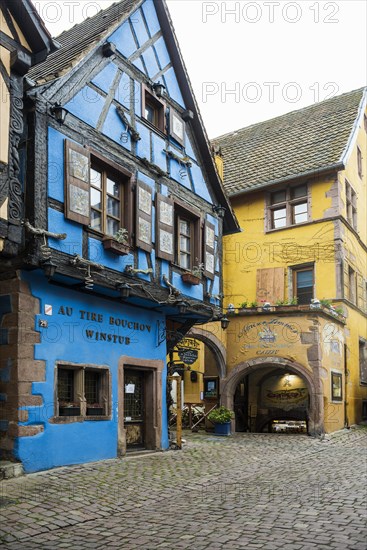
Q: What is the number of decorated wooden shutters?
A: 5